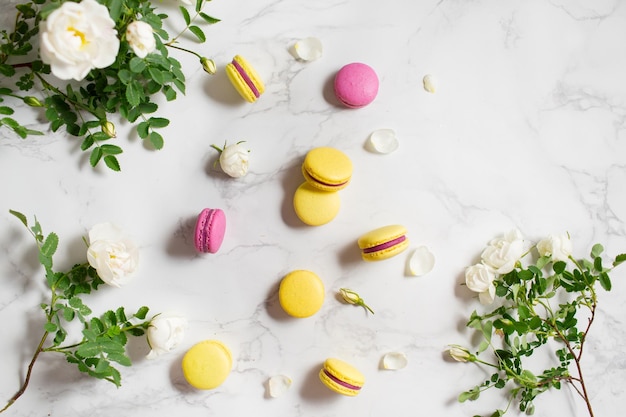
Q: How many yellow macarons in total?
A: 7